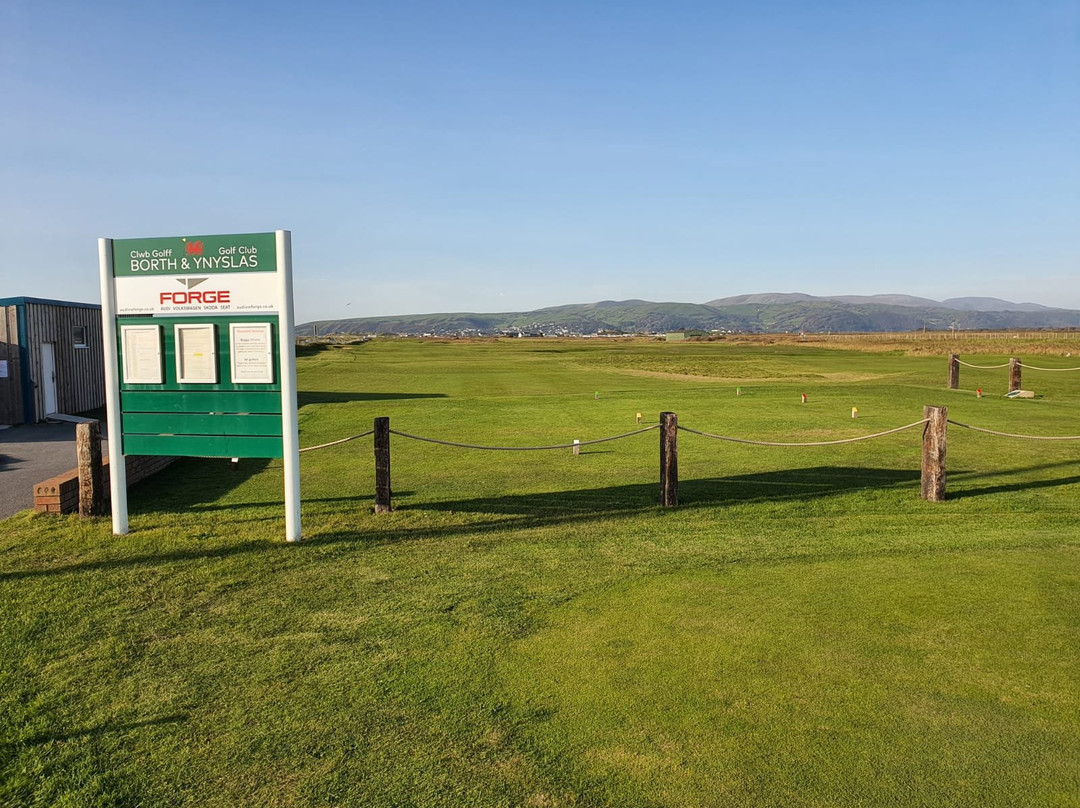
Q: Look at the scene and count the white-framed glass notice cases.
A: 3